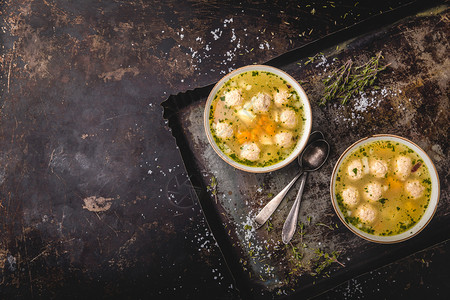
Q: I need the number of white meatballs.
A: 14